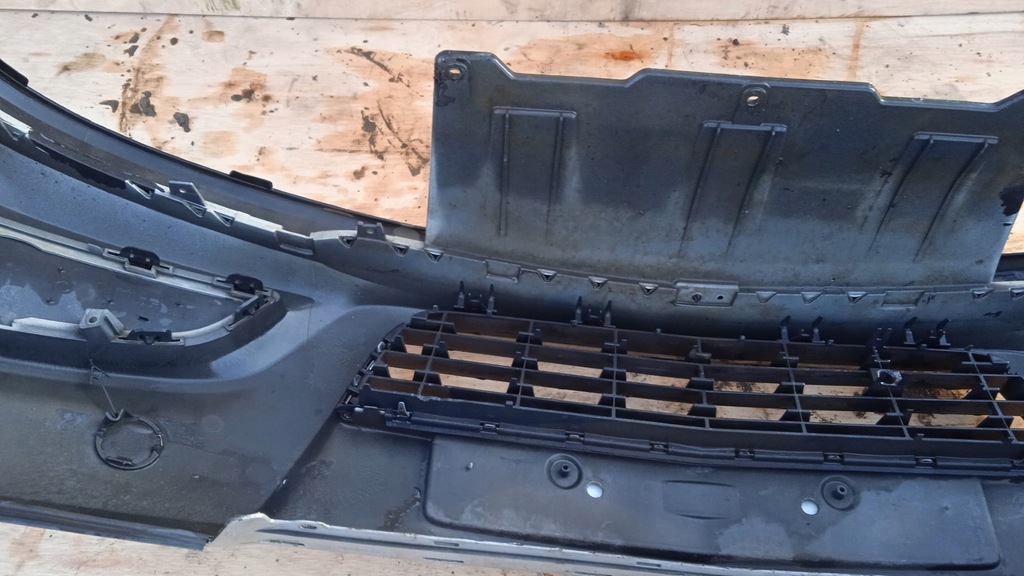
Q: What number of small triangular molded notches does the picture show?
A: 15